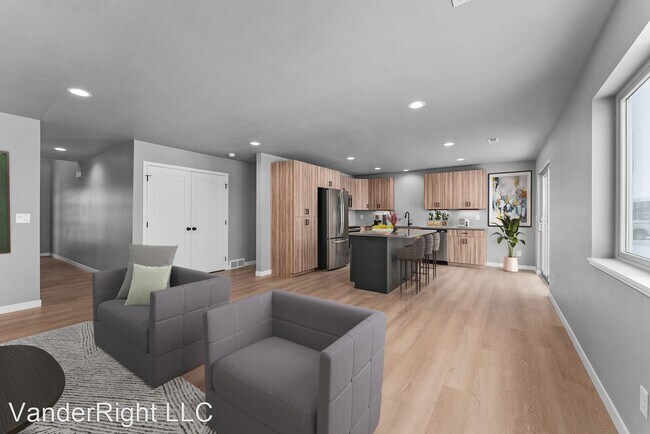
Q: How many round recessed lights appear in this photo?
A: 9